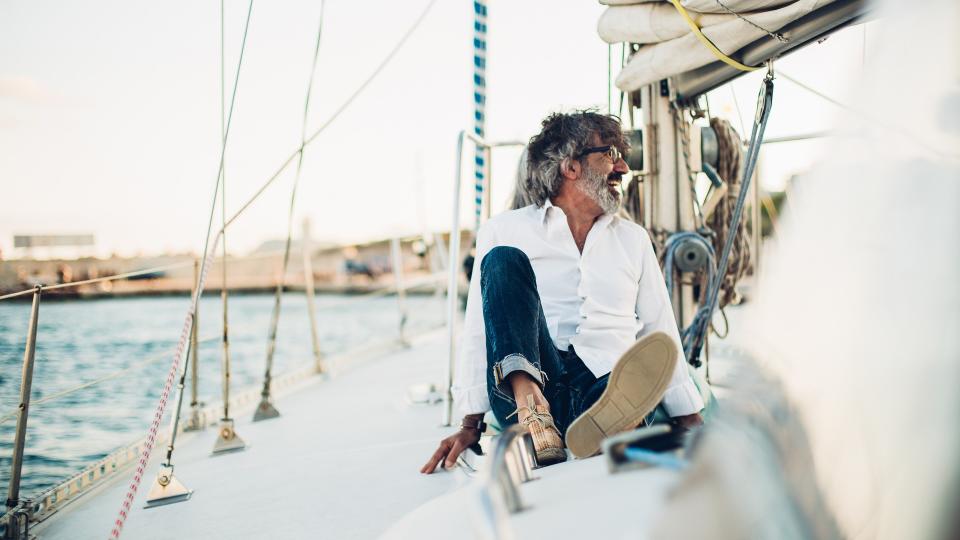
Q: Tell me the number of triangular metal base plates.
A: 3